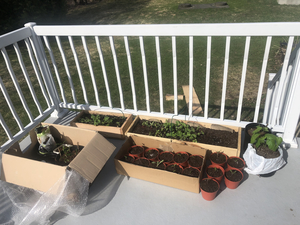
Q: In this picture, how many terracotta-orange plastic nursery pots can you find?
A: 15